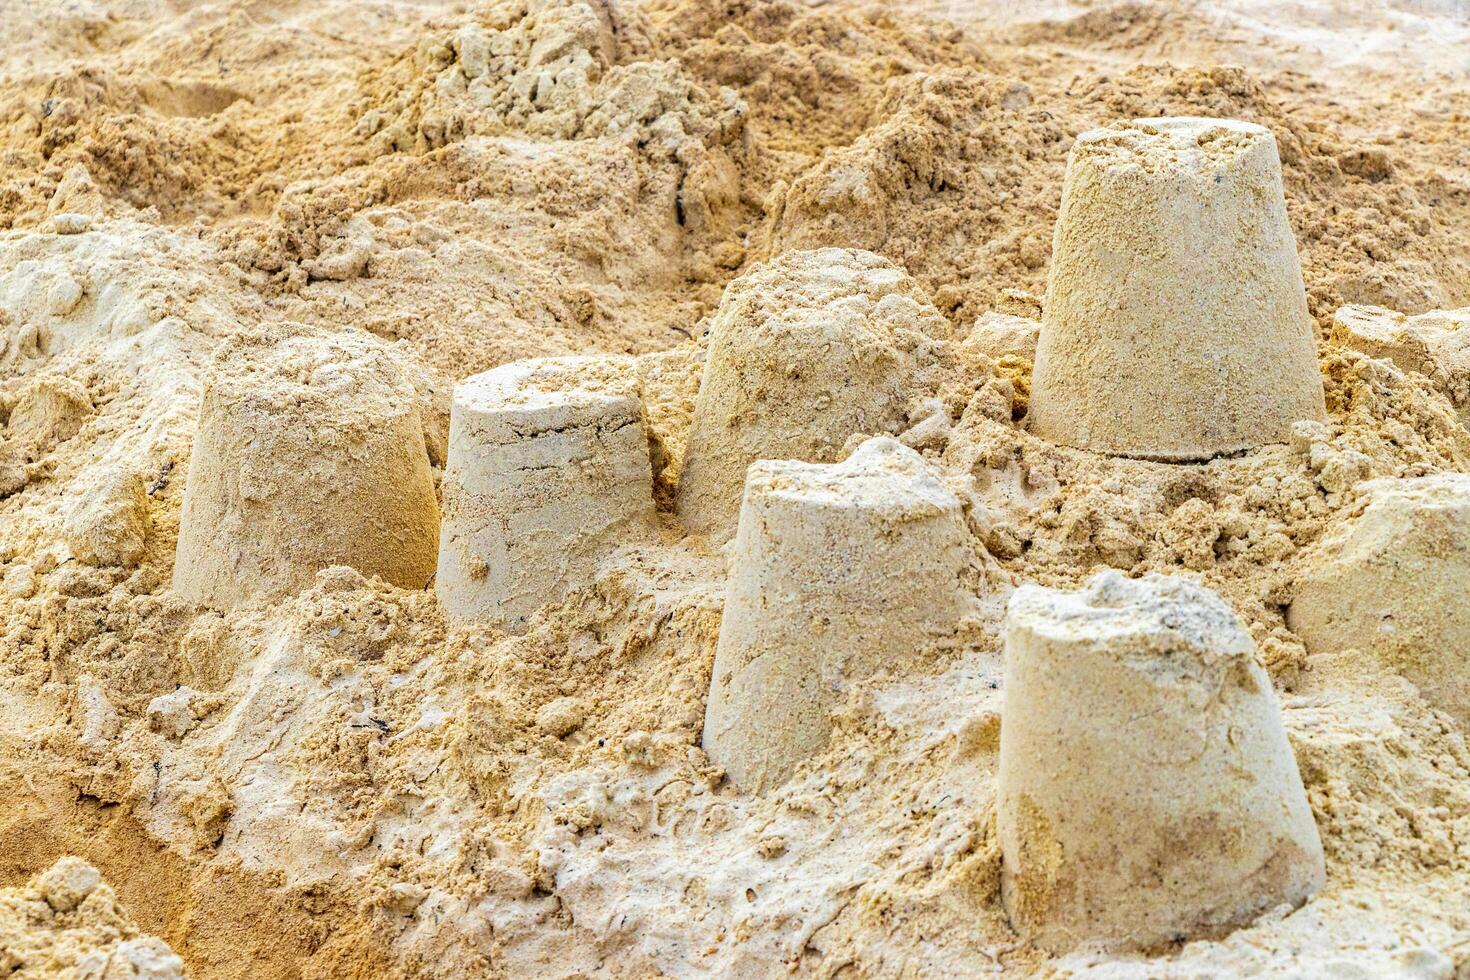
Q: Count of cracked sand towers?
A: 1